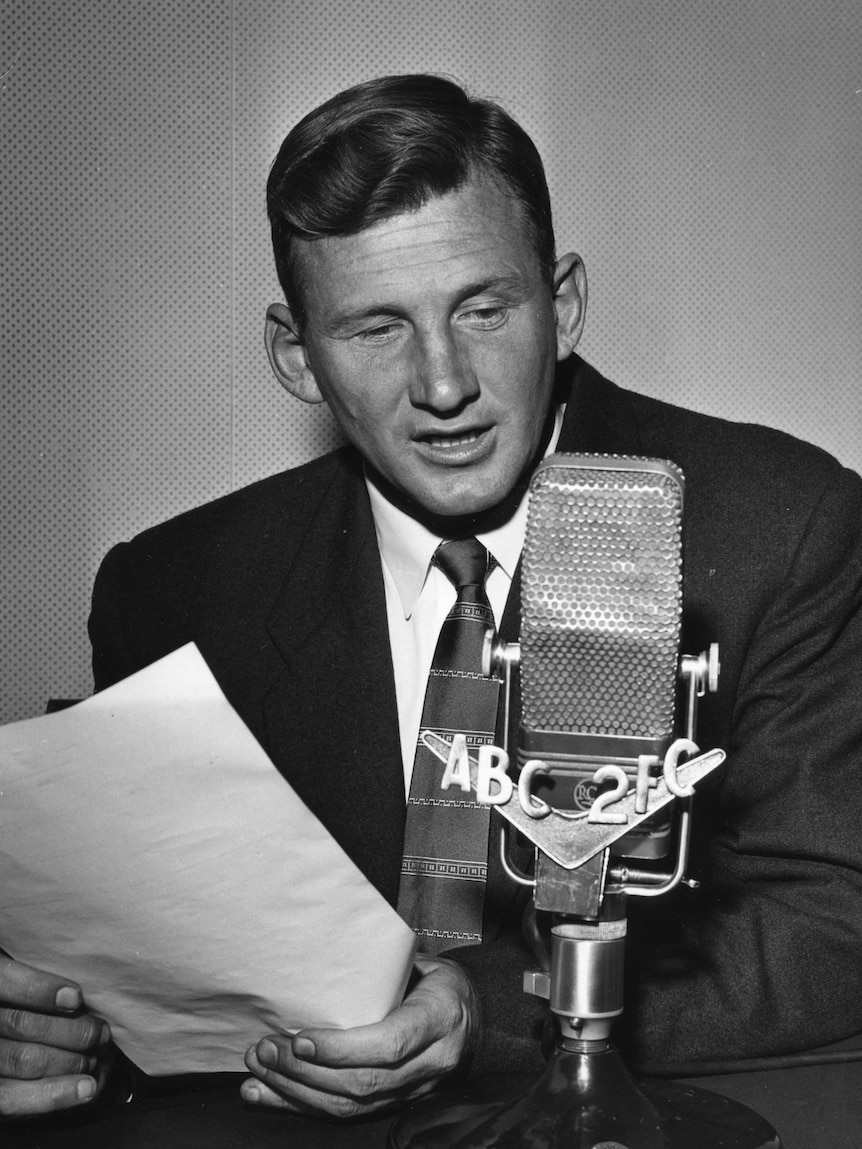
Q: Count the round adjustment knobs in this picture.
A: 2